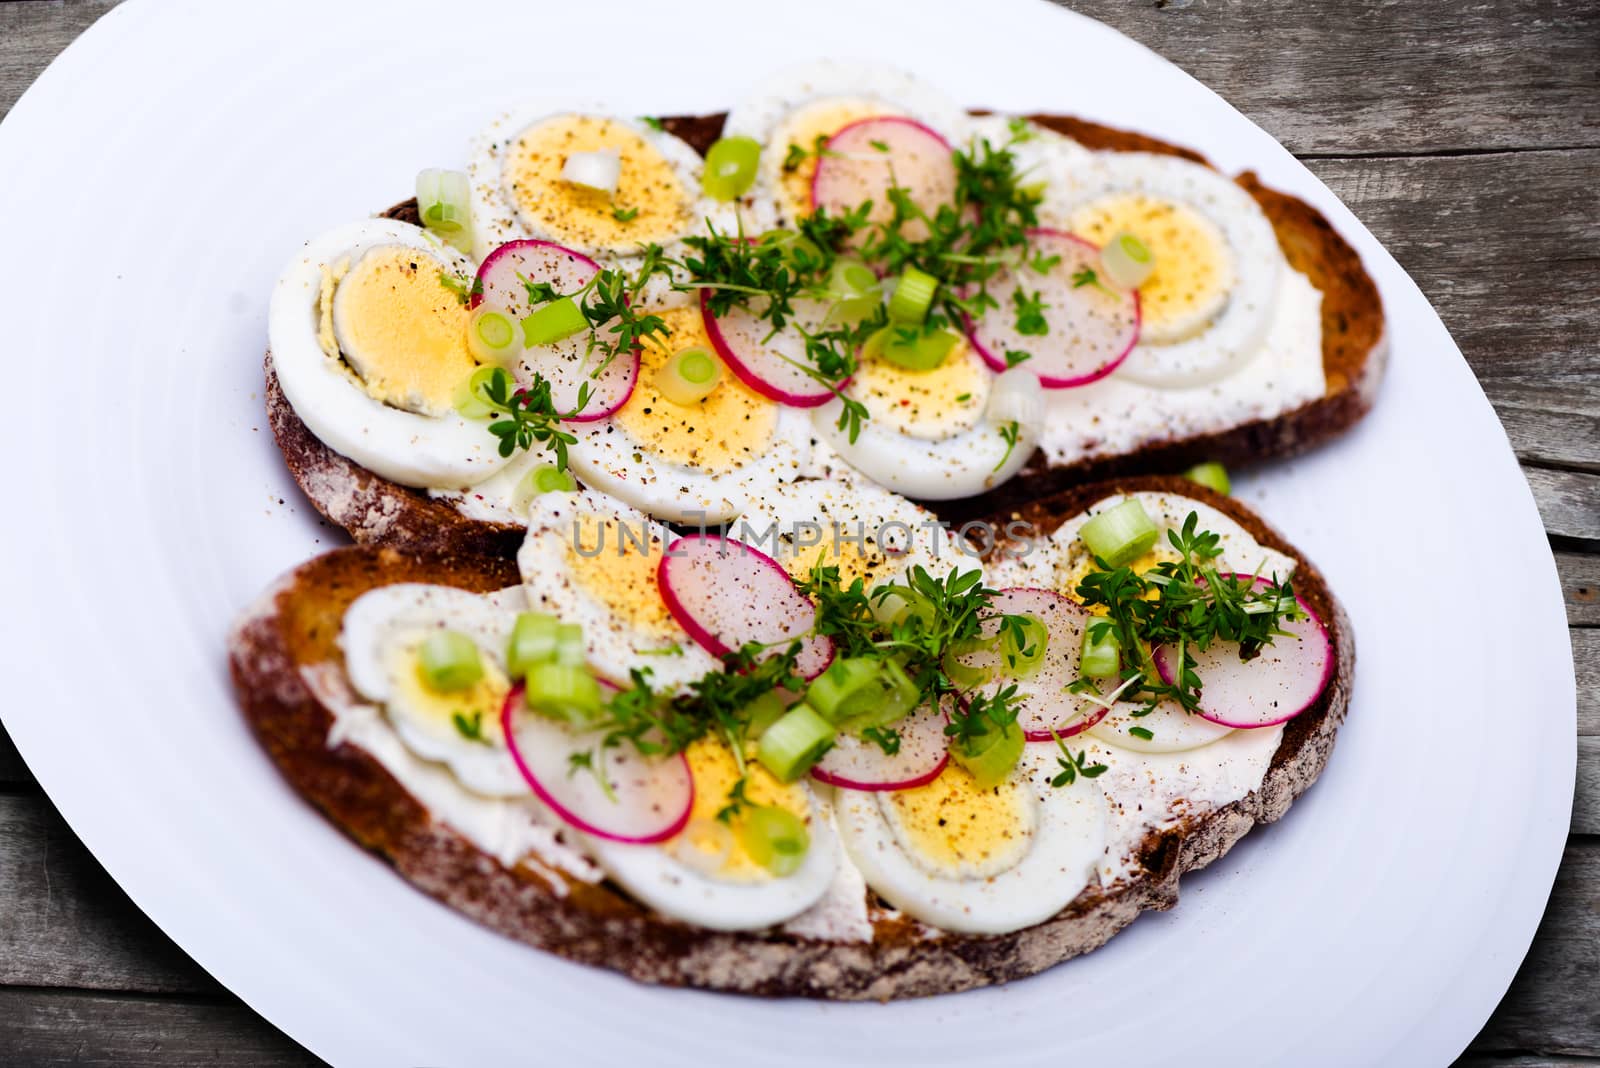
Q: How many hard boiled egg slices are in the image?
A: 12